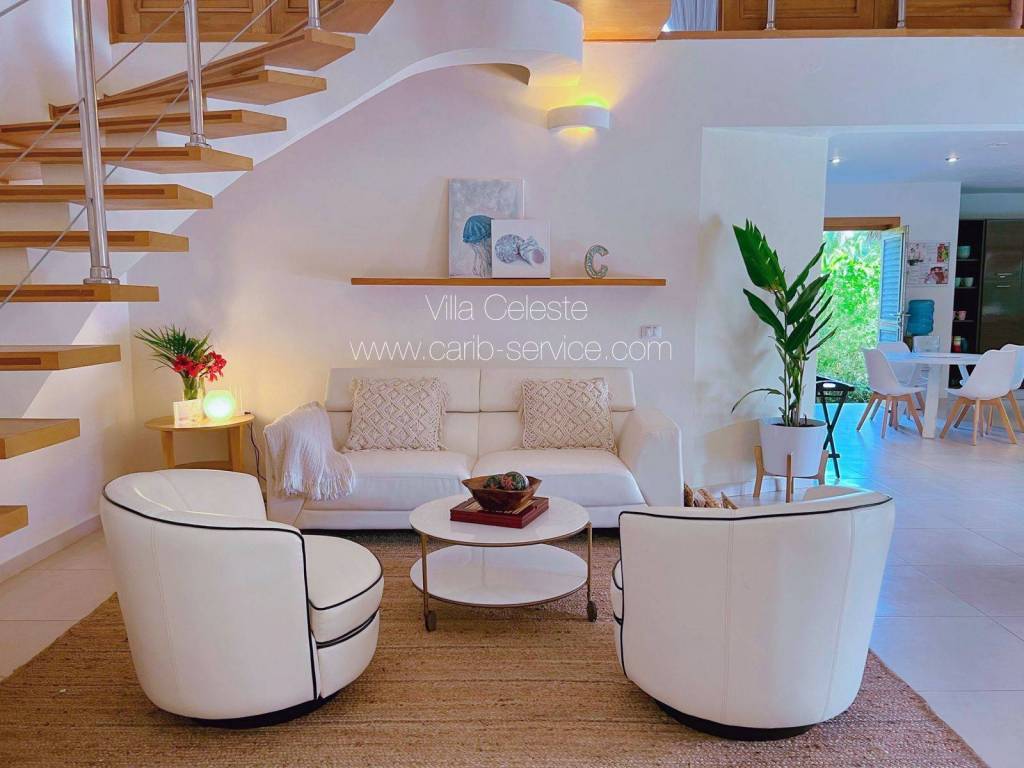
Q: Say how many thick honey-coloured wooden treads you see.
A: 11